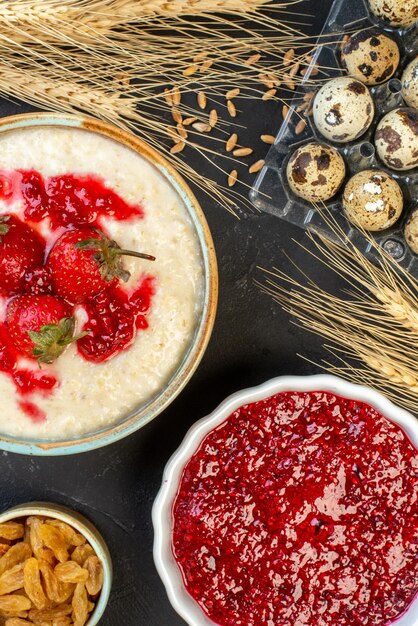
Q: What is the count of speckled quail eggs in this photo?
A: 8